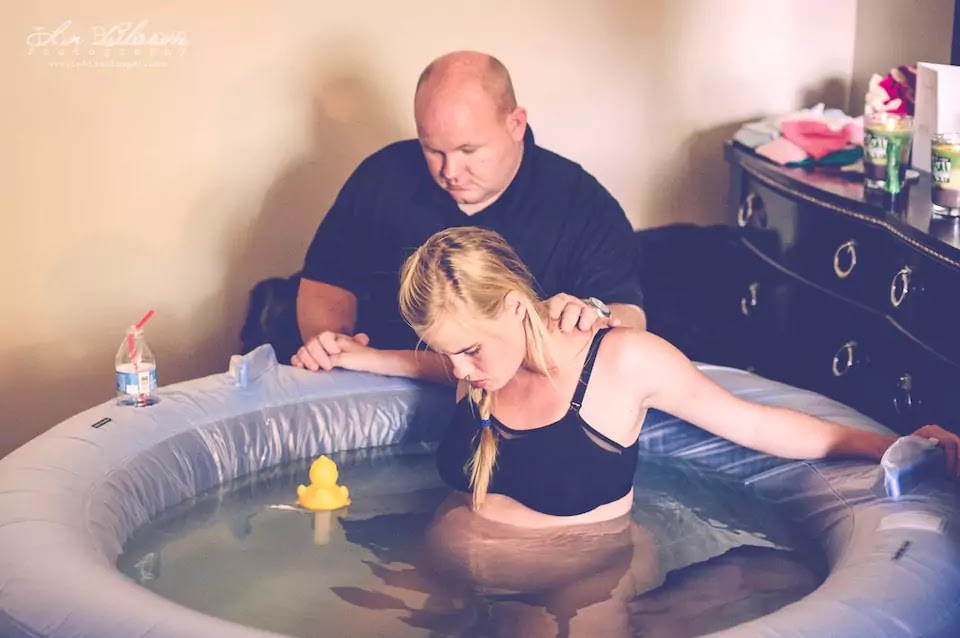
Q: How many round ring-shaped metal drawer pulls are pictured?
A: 6